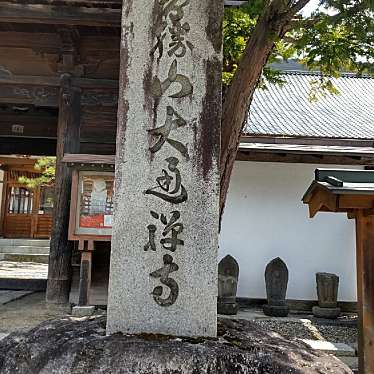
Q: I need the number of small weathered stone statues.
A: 3